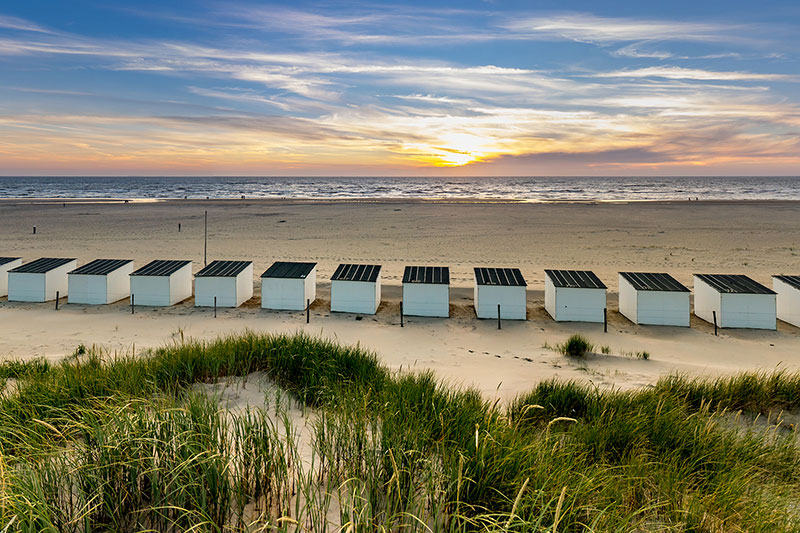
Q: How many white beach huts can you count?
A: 13